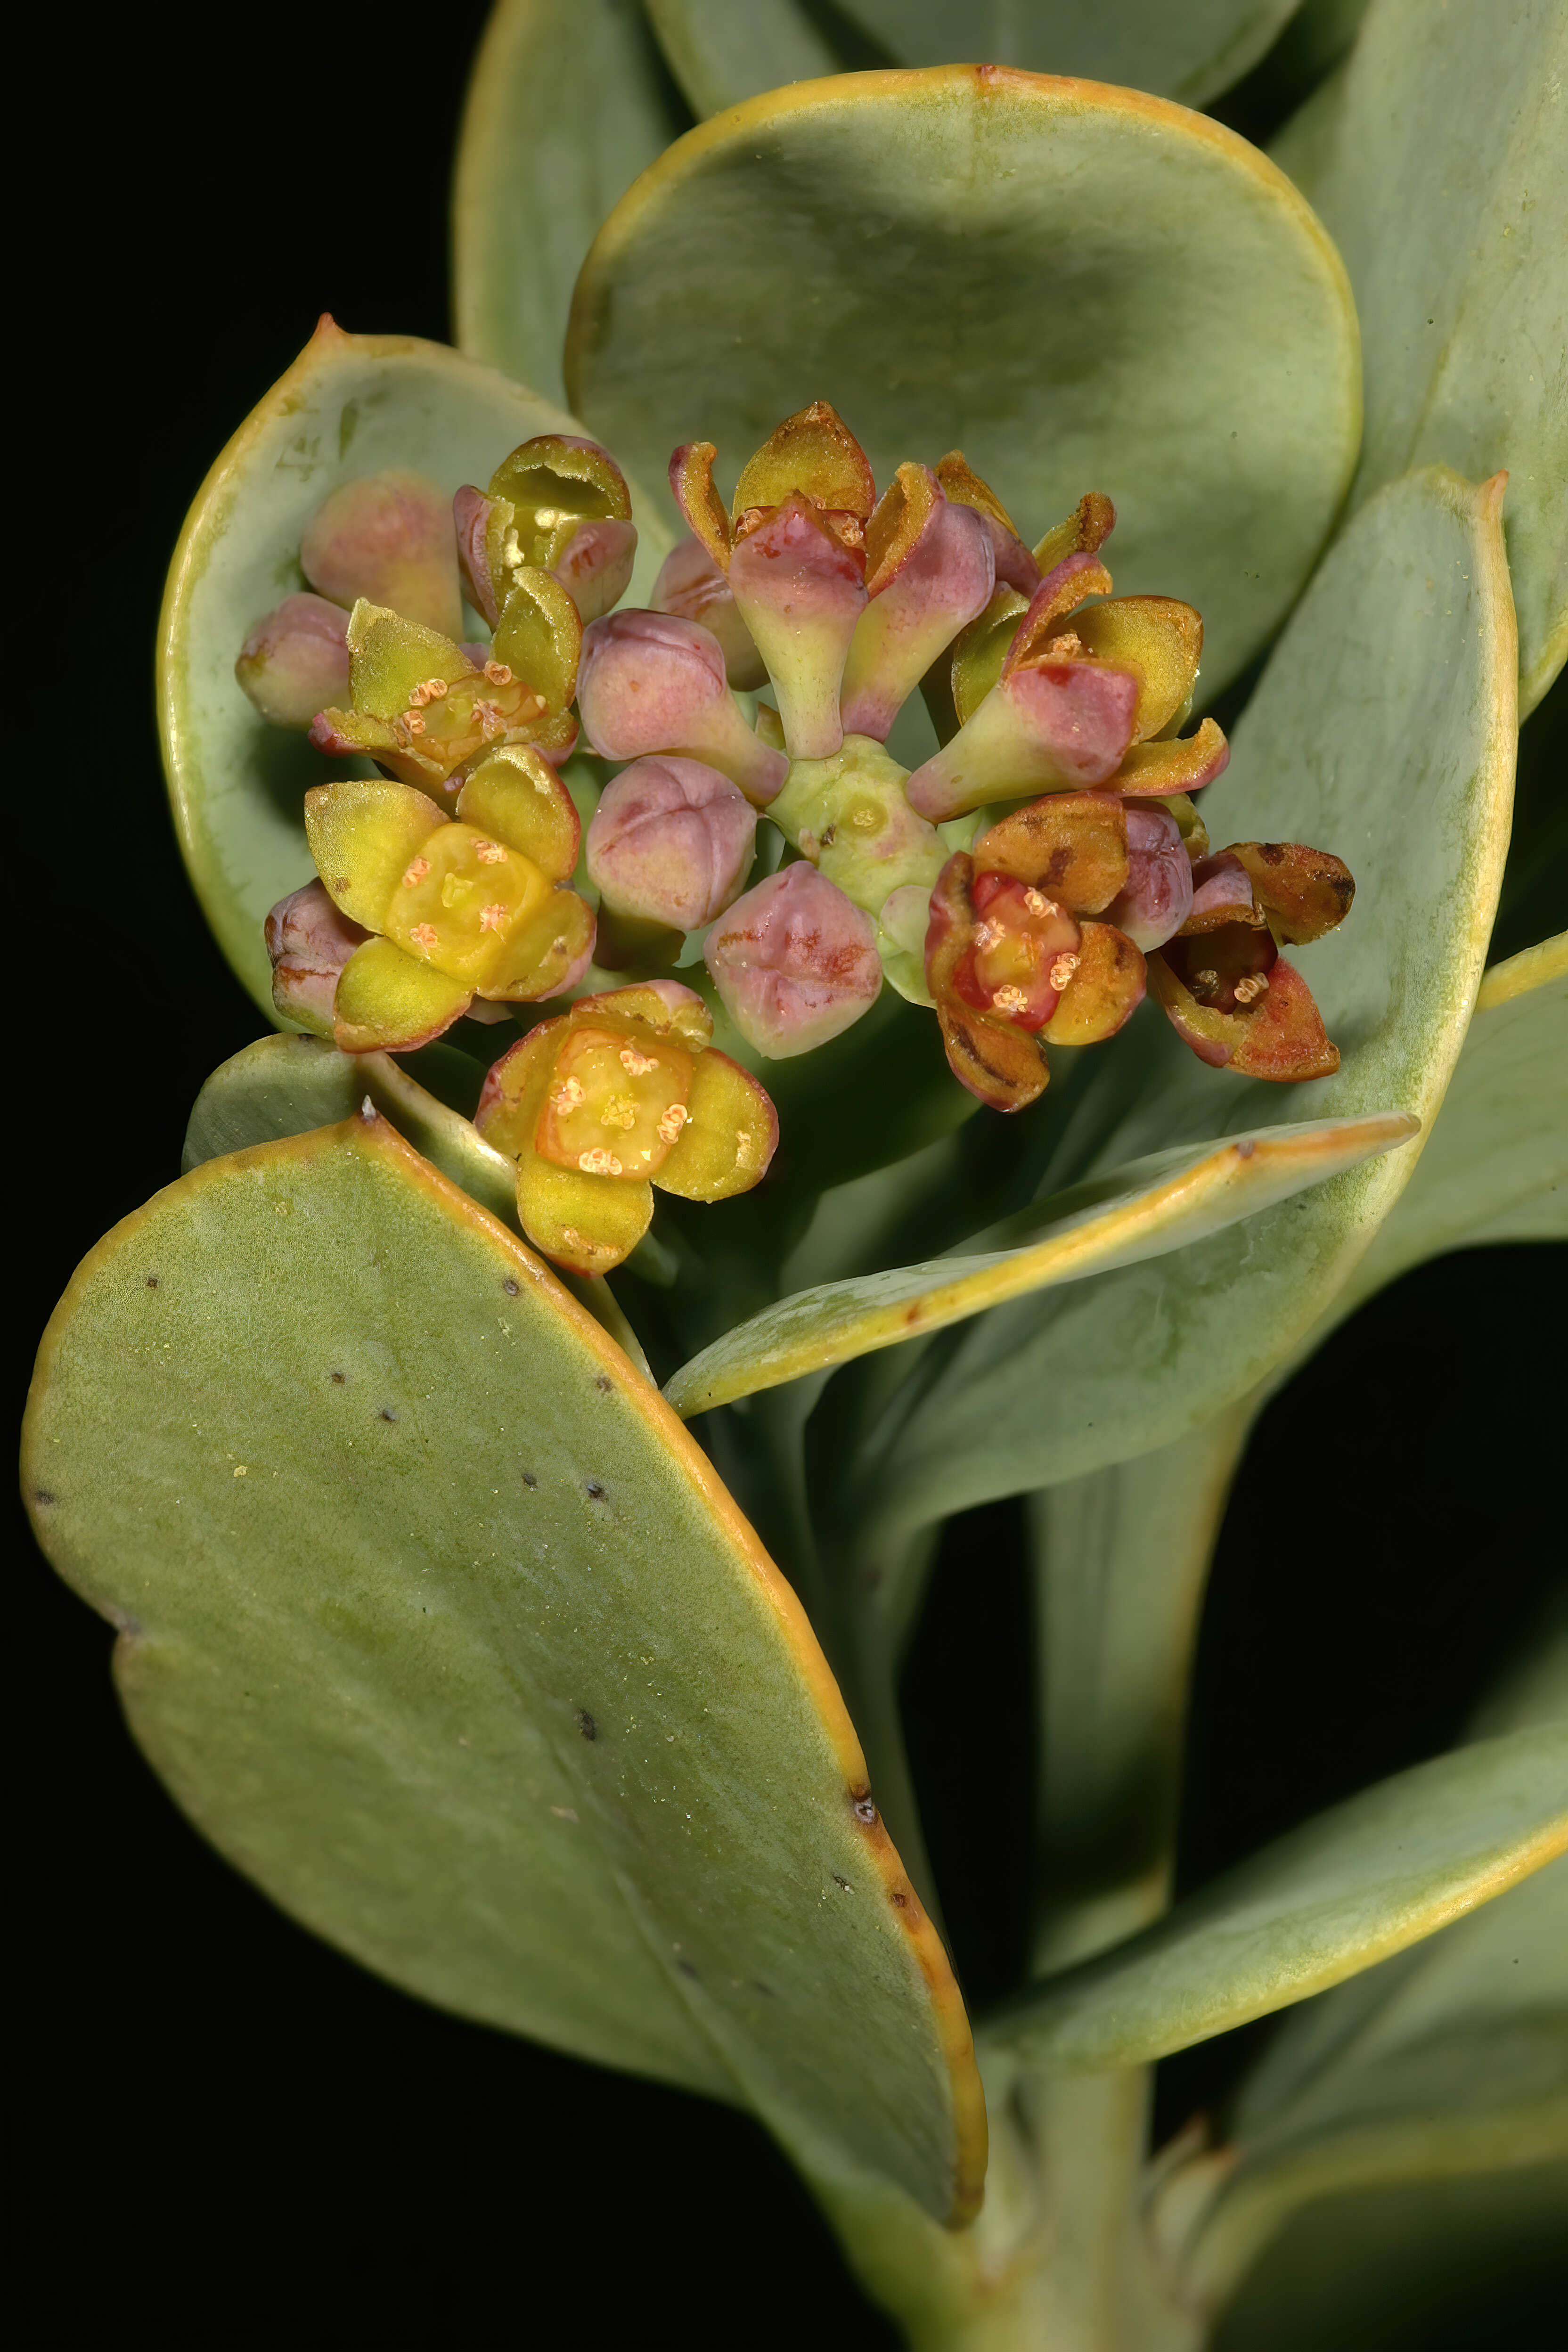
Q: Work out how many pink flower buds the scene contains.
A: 8